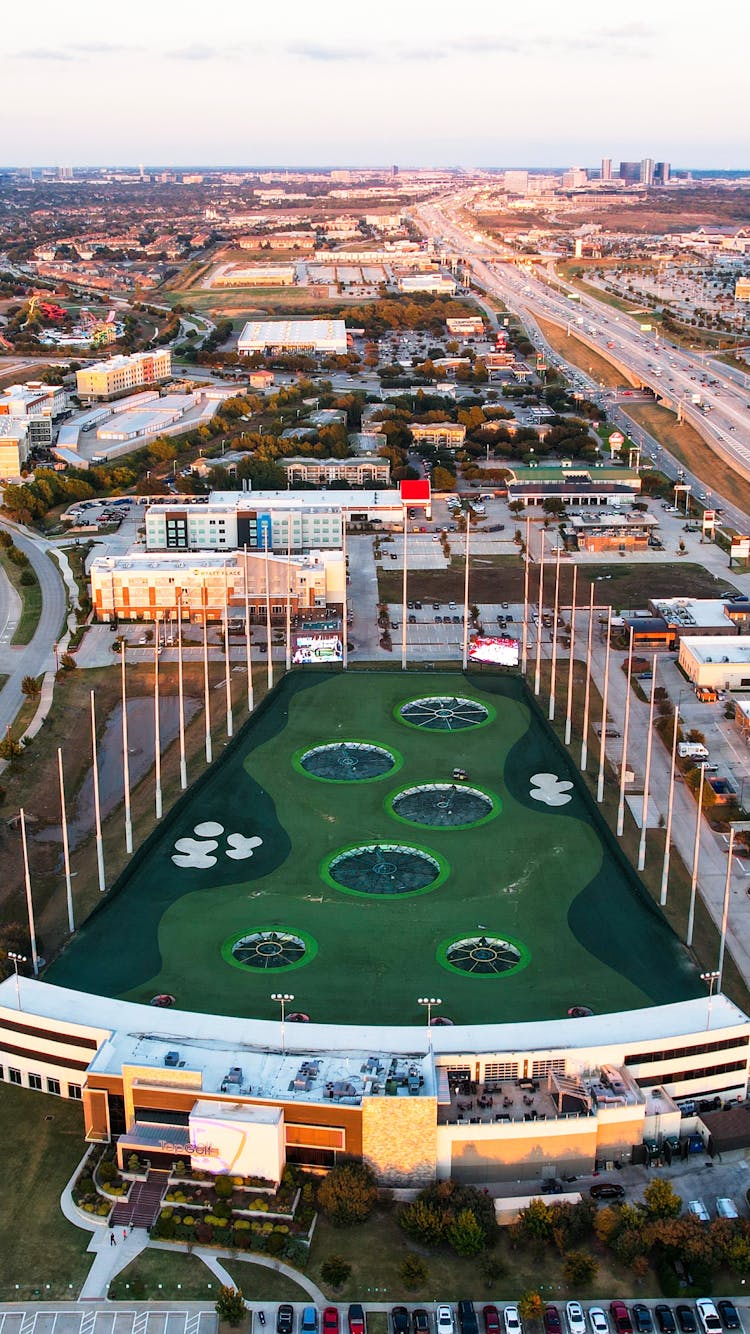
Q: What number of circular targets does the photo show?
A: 6